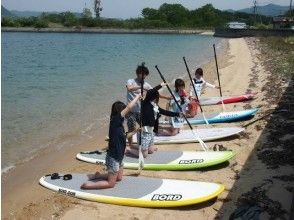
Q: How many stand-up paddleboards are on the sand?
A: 5